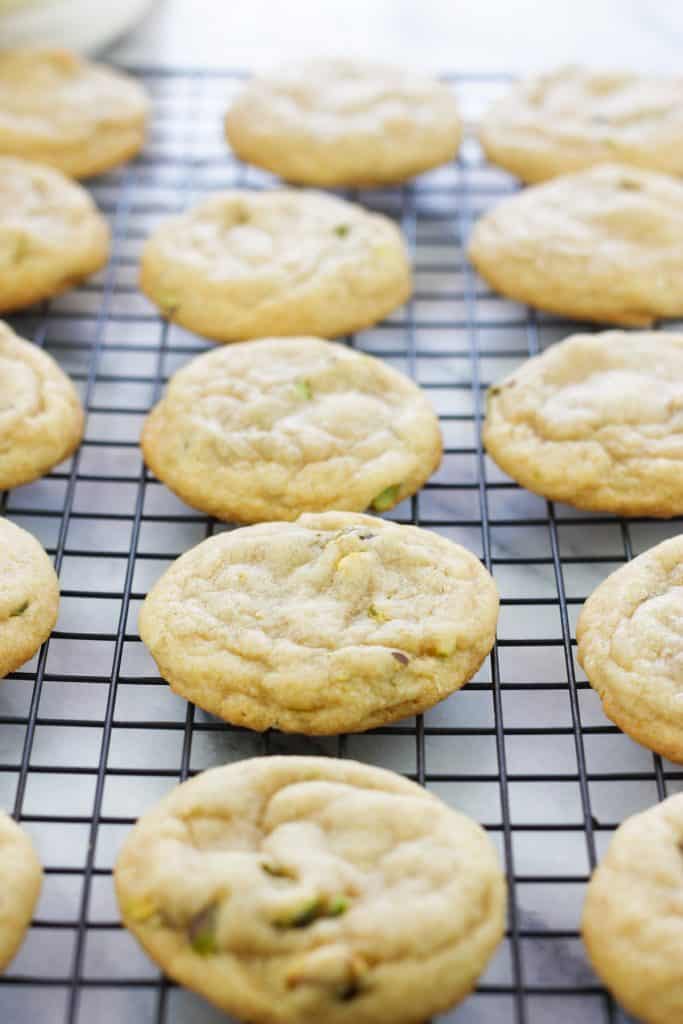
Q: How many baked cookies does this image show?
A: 15